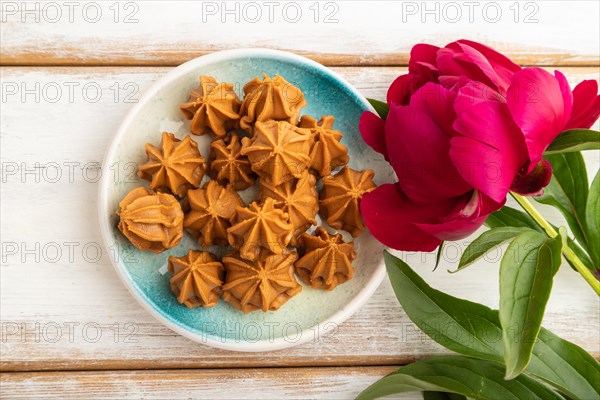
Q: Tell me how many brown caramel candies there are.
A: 14